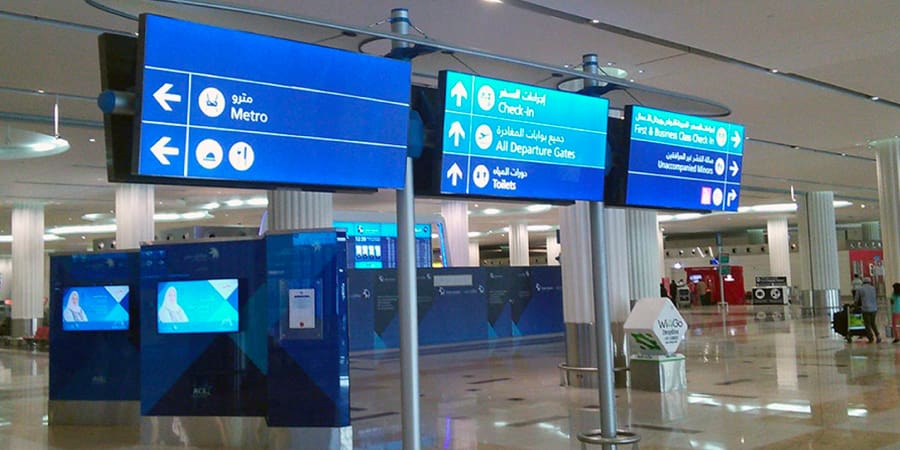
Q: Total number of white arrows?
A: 8